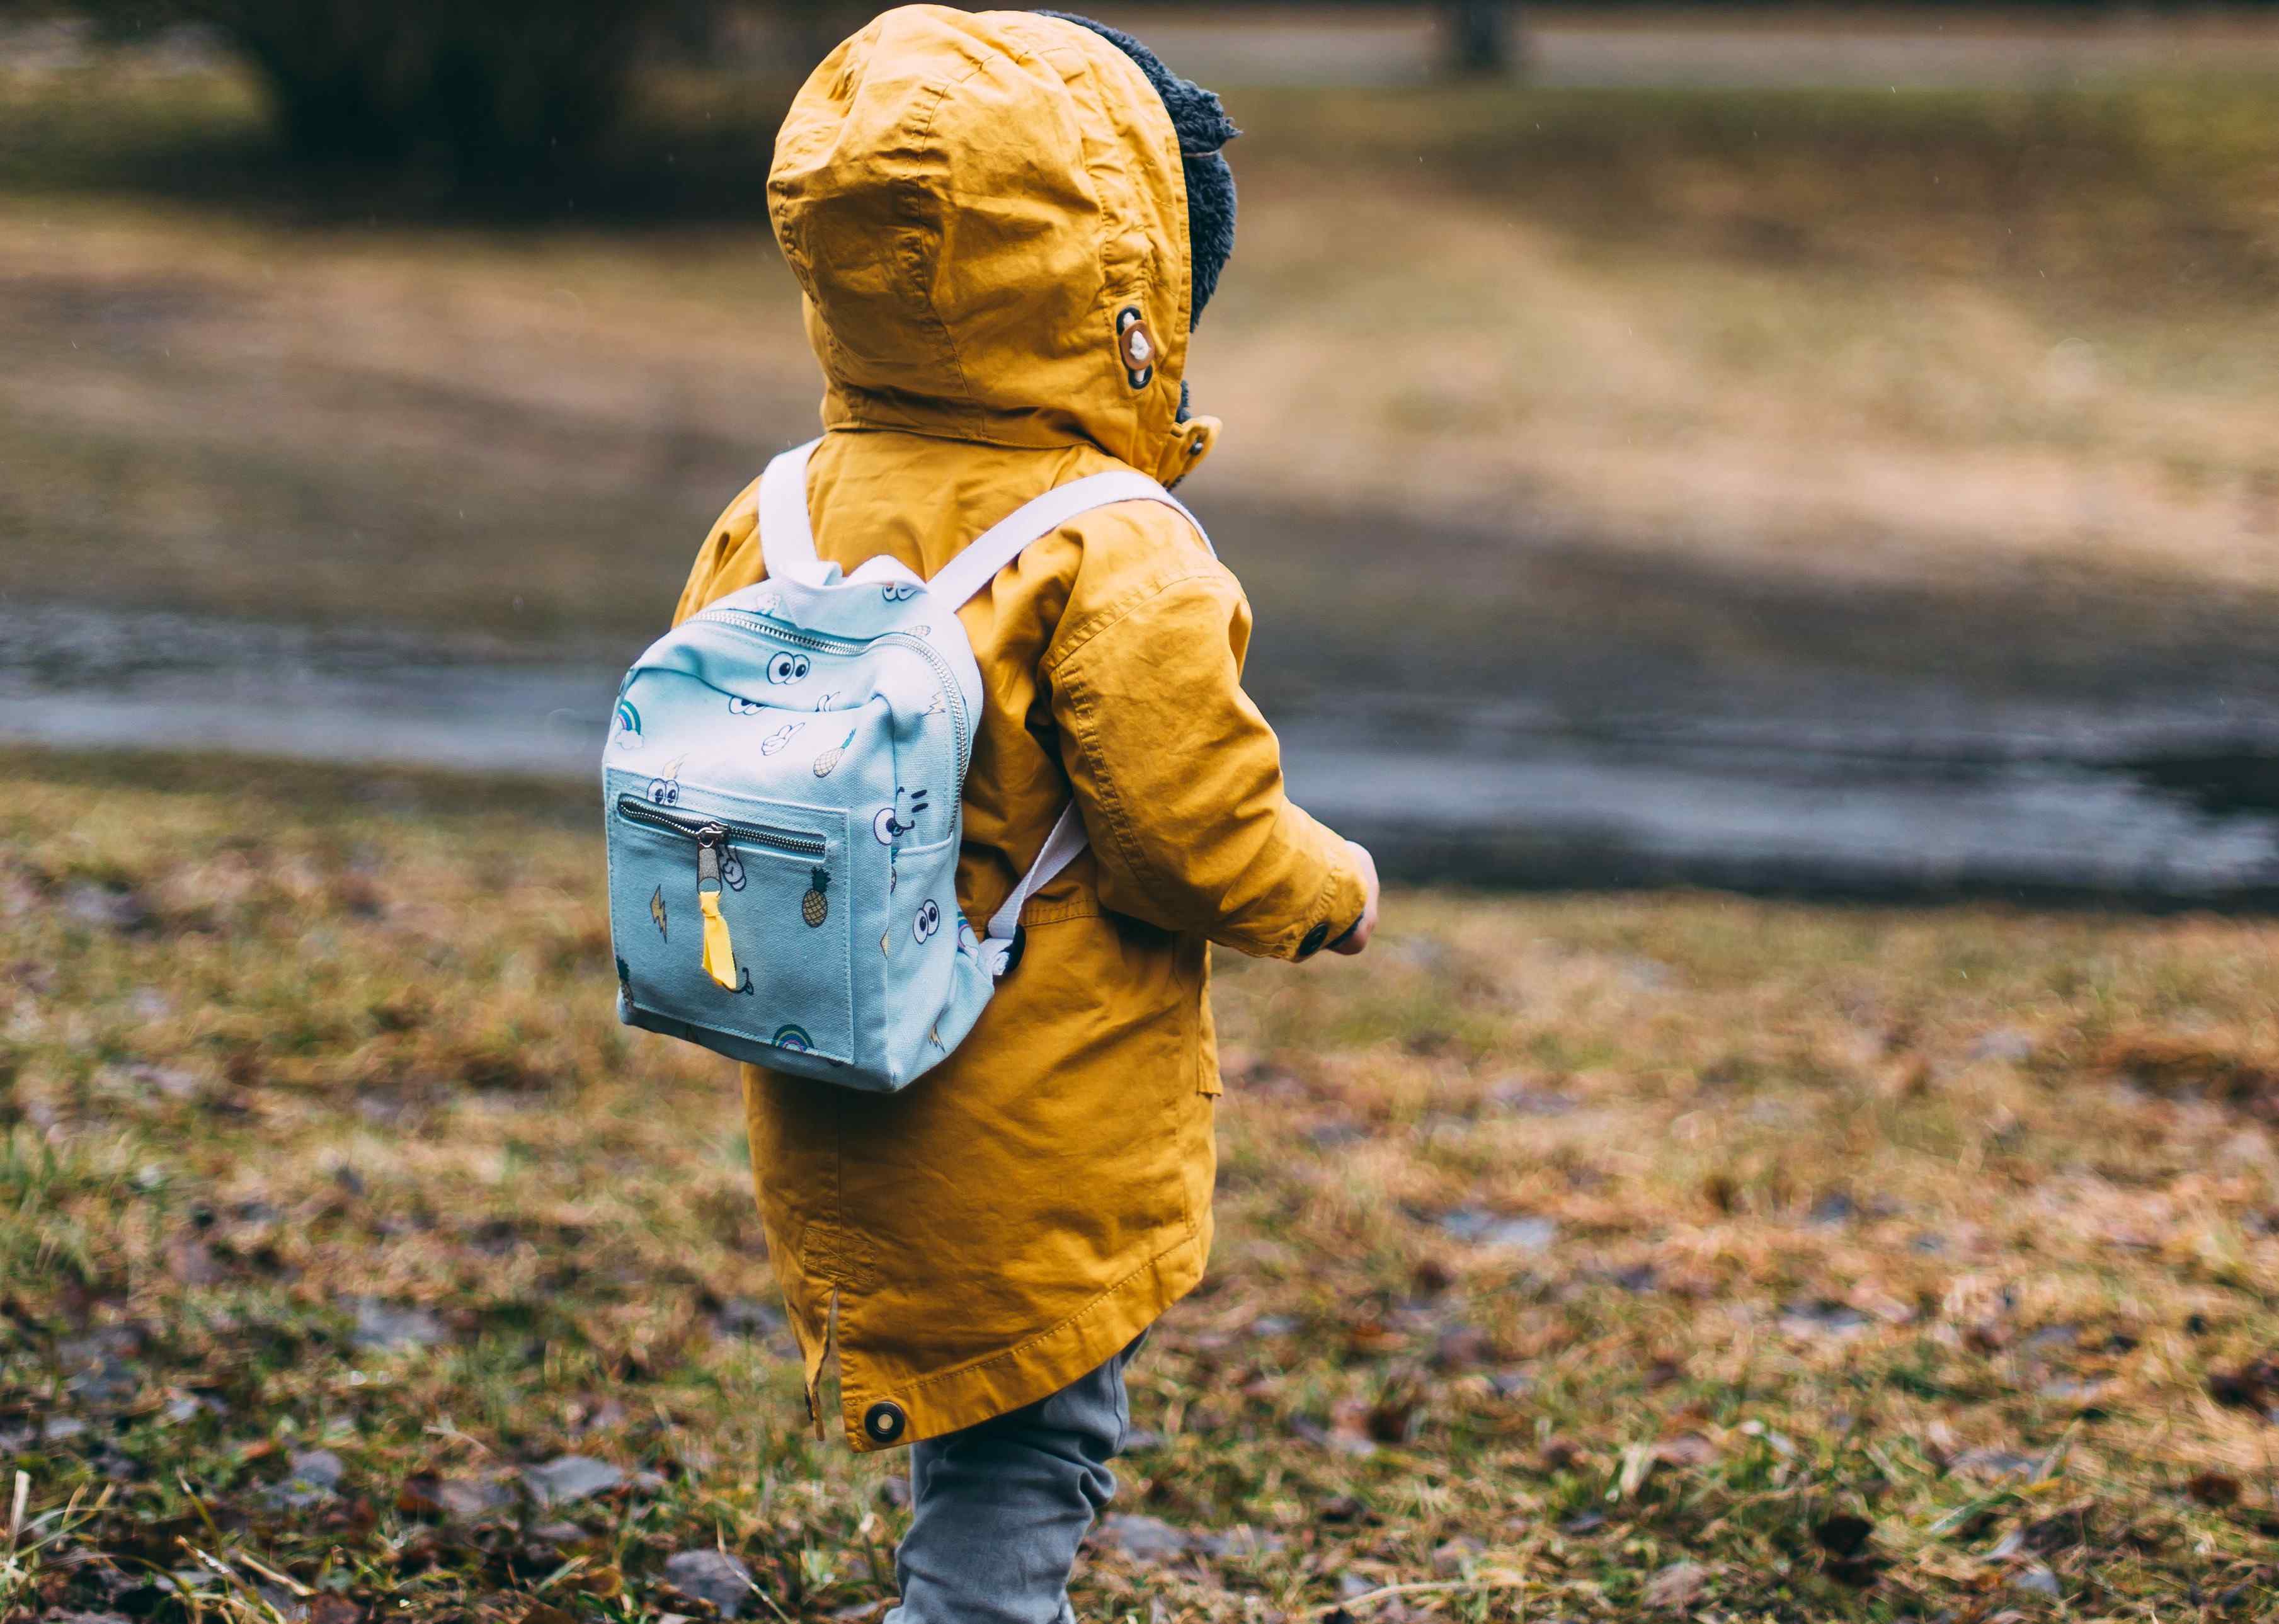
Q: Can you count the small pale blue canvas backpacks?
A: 1